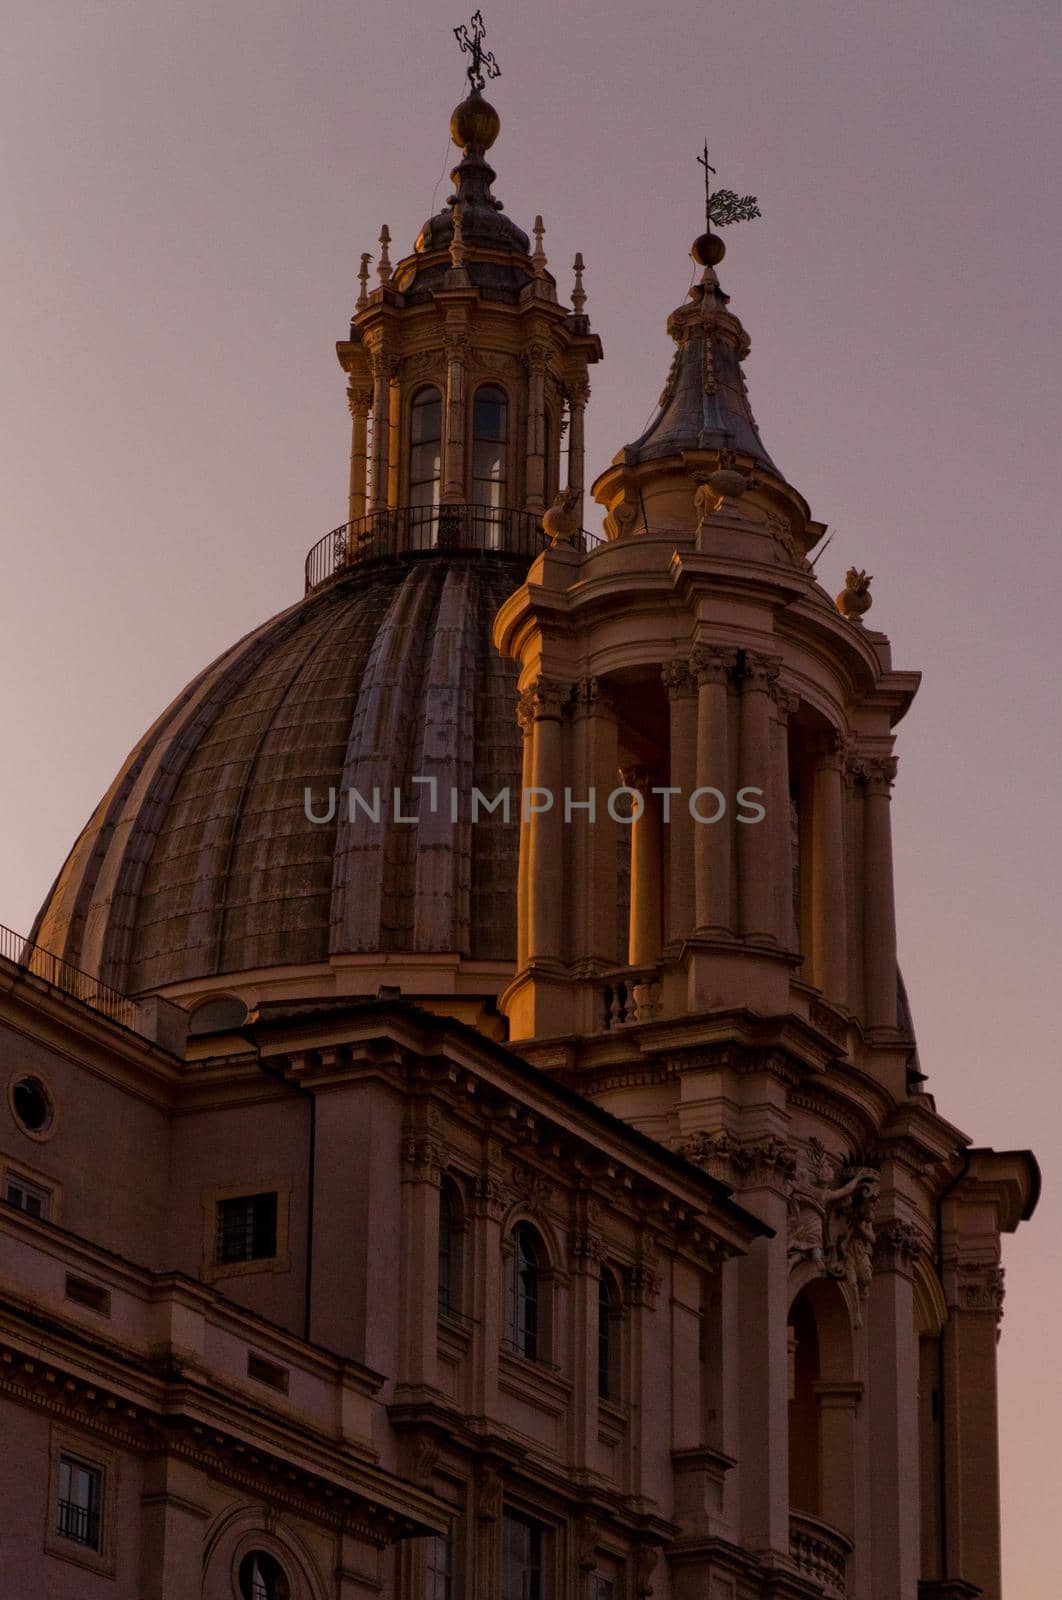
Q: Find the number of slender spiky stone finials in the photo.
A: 5